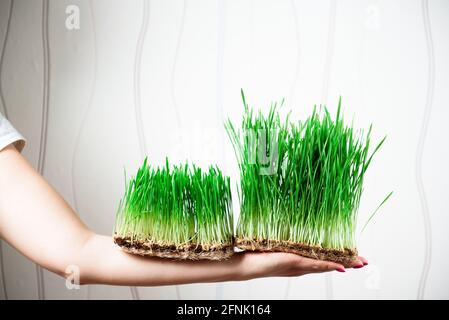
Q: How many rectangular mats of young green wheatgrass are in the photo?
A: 2